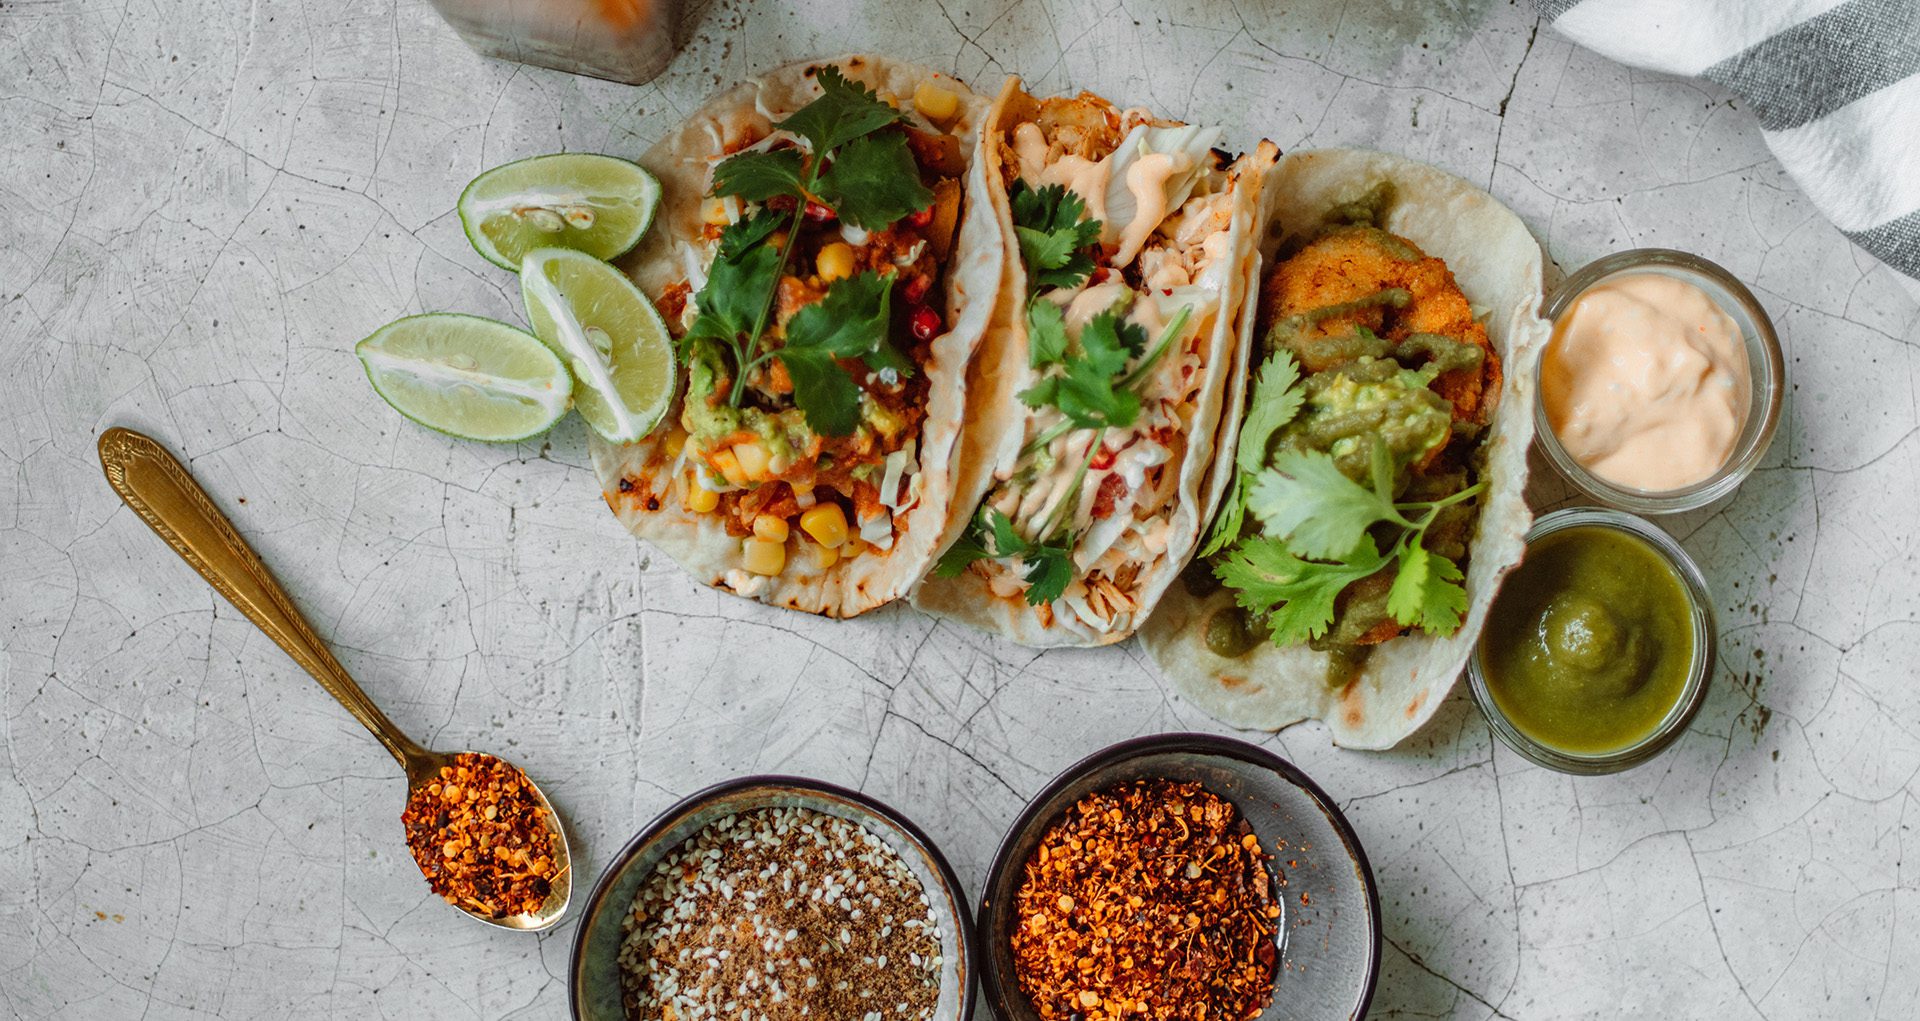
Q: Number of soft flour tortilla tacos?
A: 3